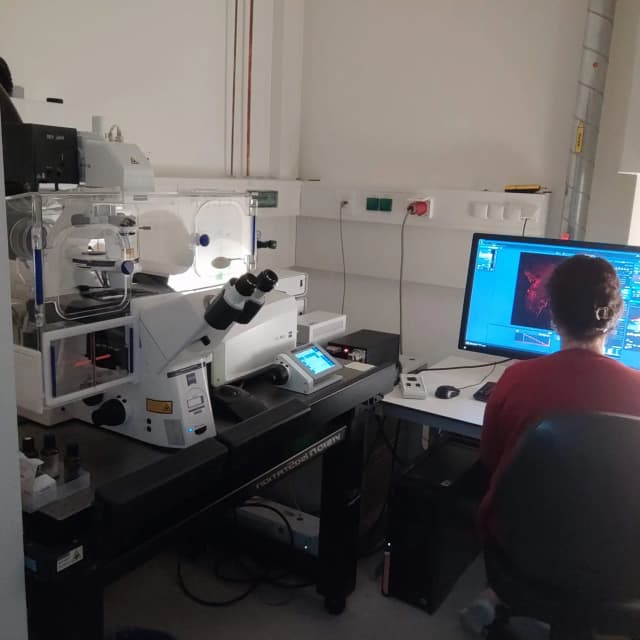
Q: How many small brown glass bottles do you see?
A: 3